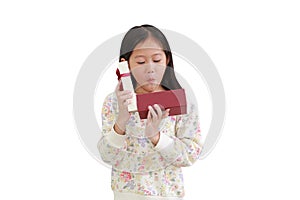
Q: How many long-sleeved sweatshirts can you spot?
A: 1